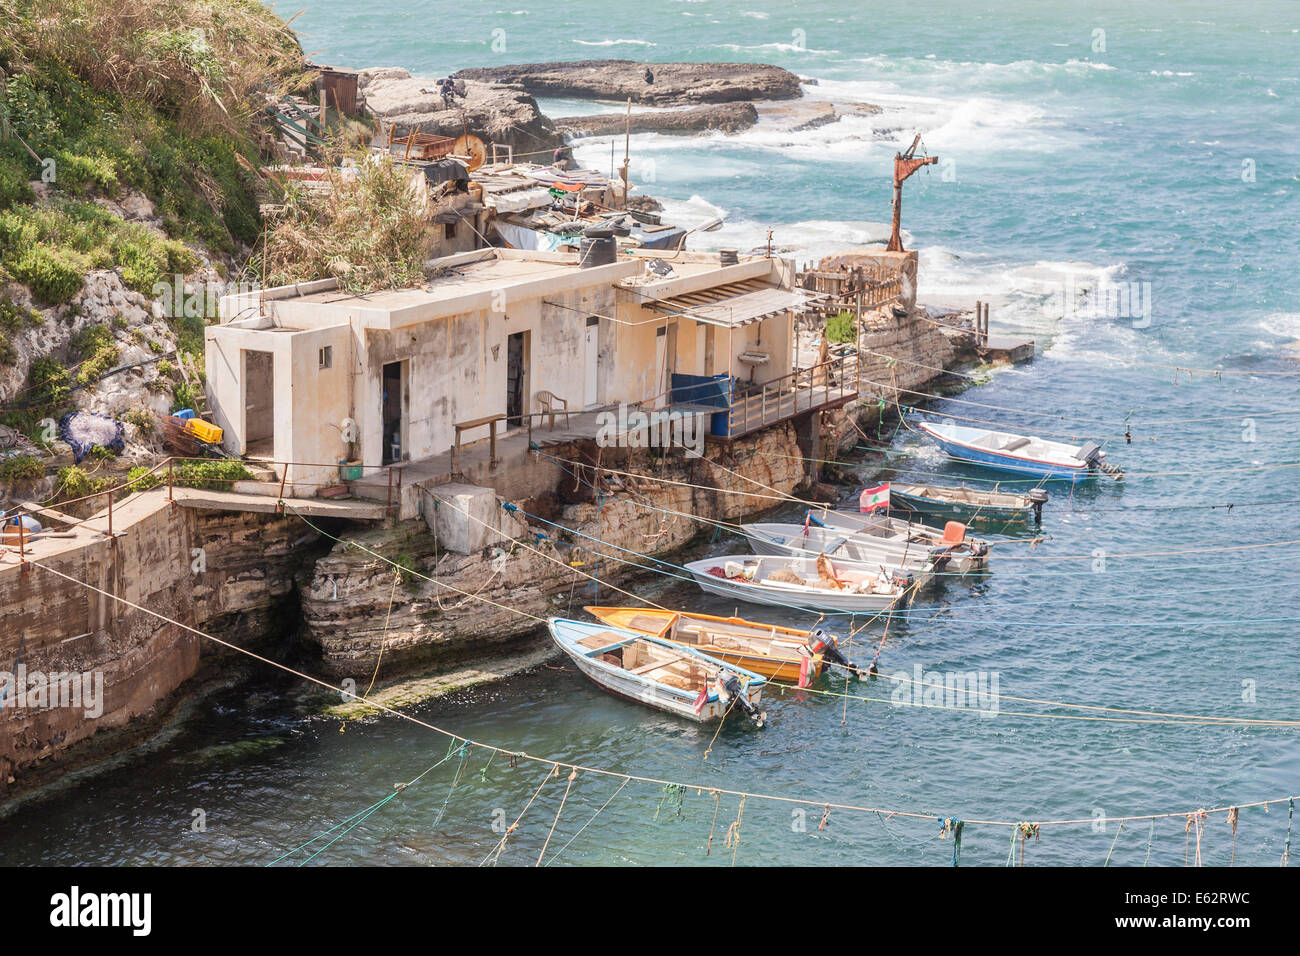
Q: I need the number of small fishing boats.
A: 7